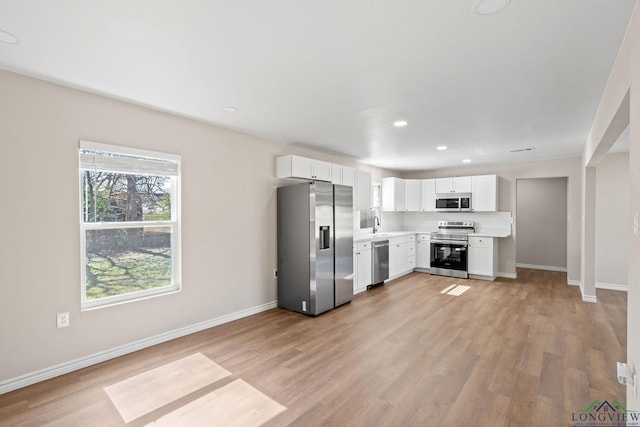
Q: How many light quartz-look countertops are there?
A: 2